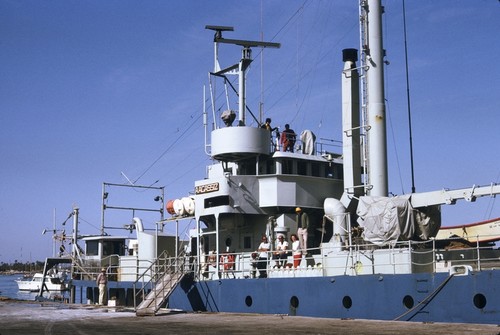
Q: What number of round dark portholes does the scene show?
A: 5